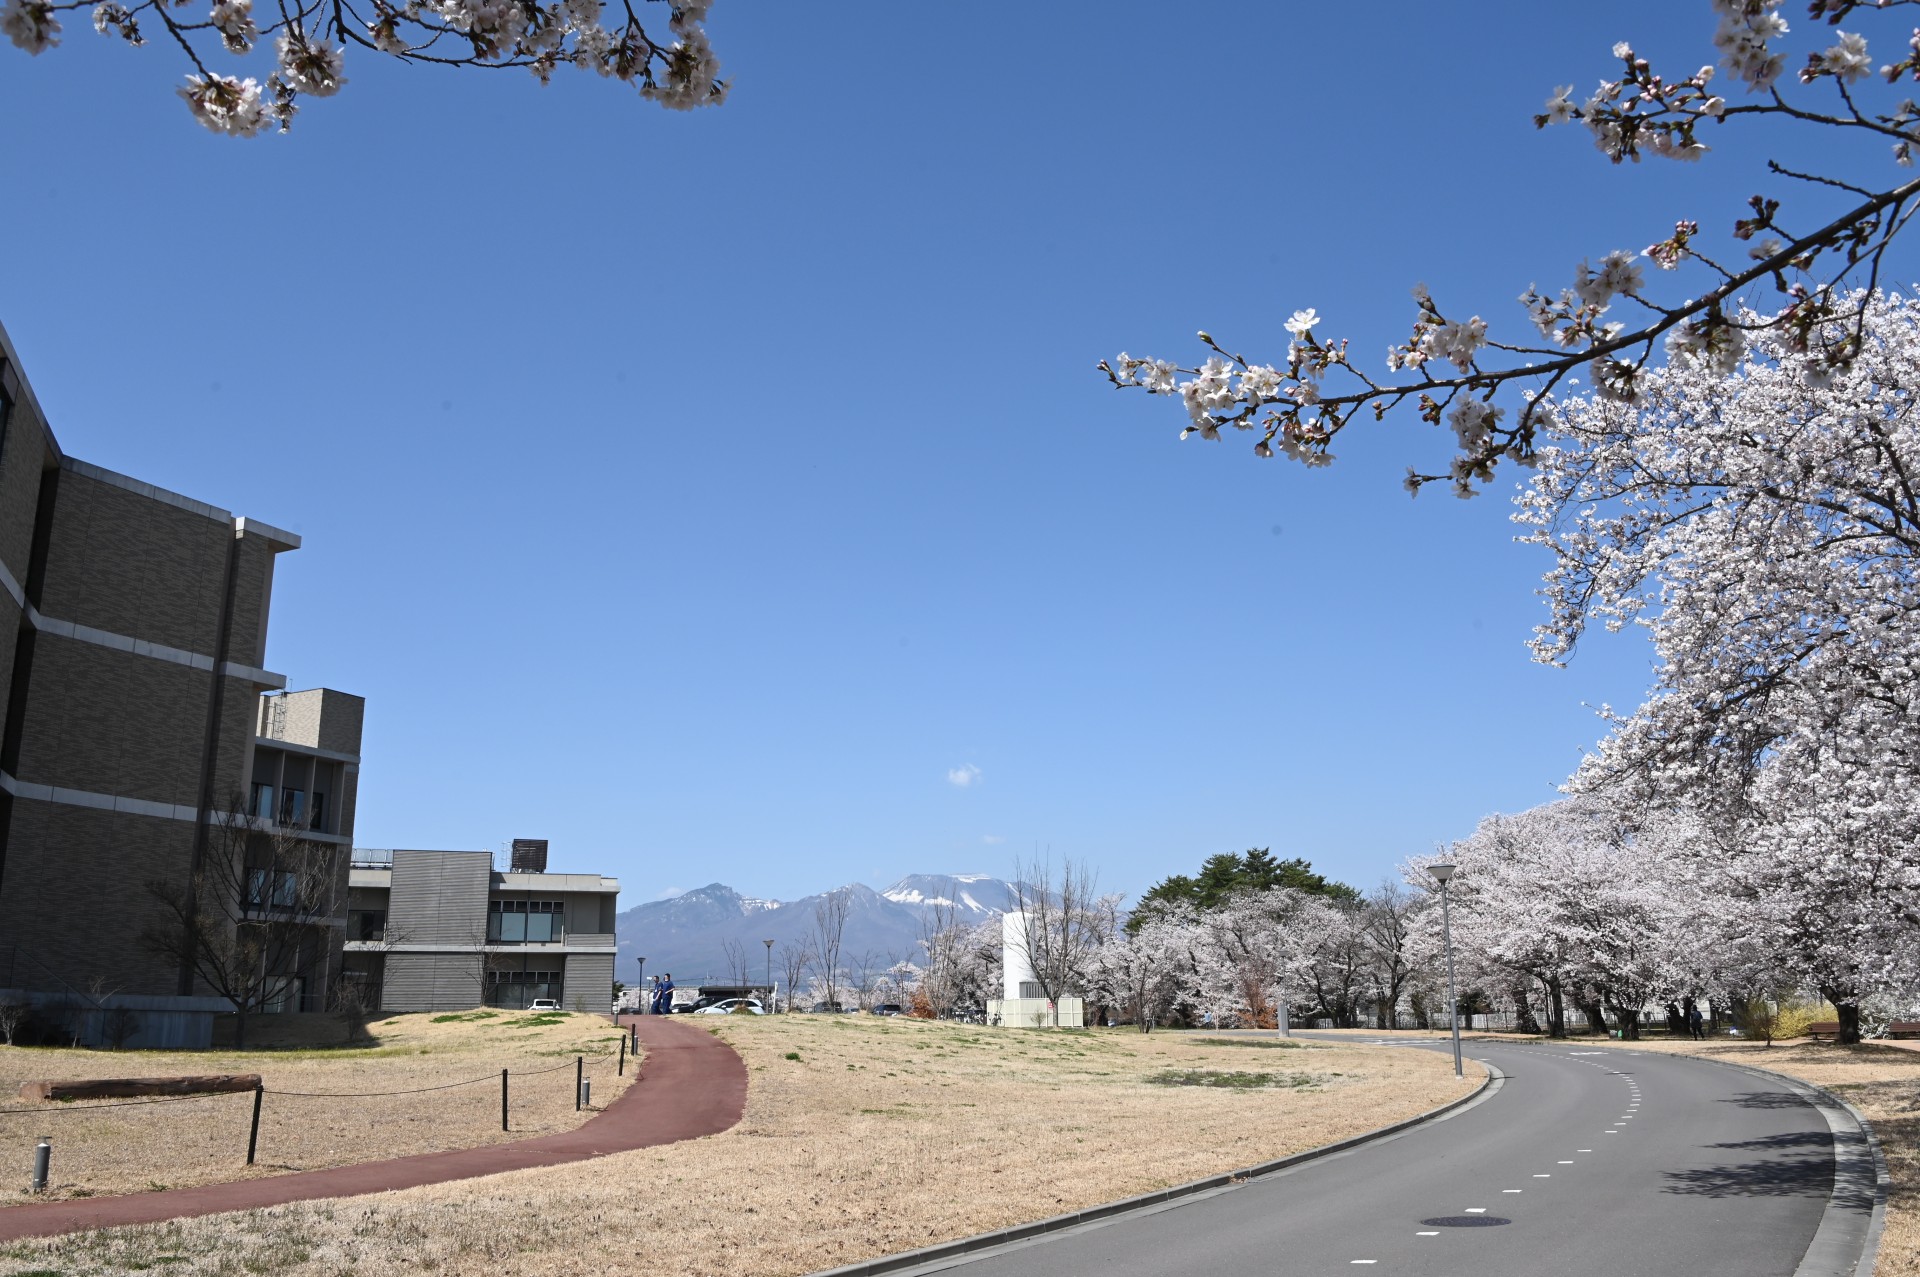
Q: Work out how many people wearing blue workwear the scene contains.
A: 2